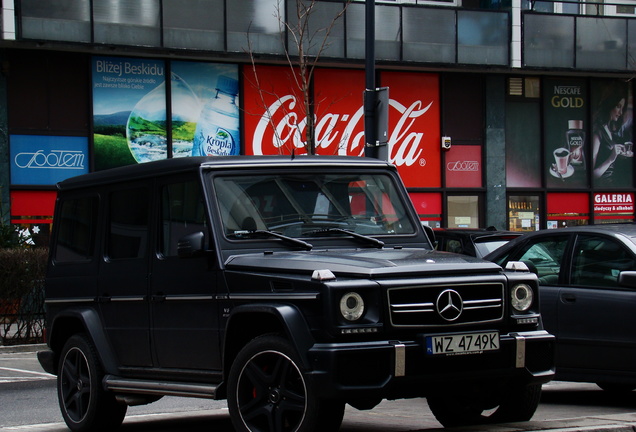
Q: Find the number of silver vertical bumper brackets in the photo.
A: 2